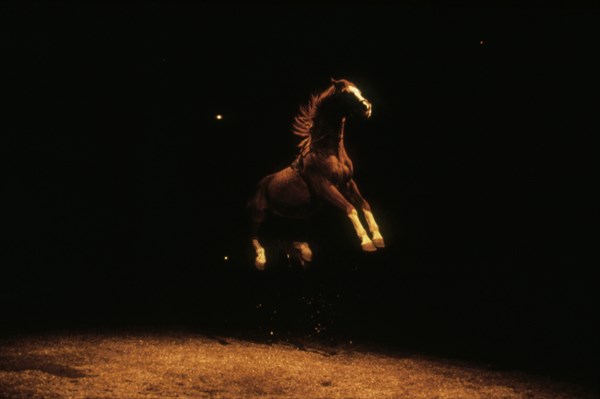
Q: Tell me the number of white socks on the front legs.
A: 2